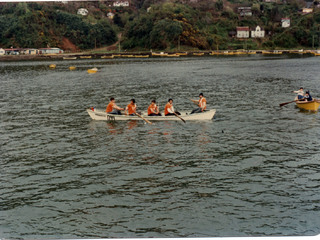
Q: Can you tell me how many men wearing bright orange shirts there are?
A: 5